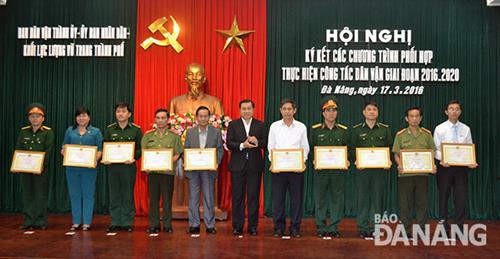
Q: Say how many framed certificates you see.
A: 10